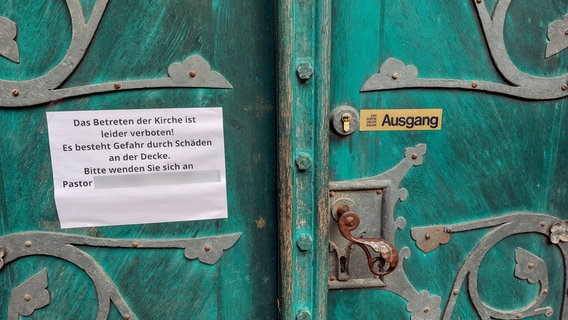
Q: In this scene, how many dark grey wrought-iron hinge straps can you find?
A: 4